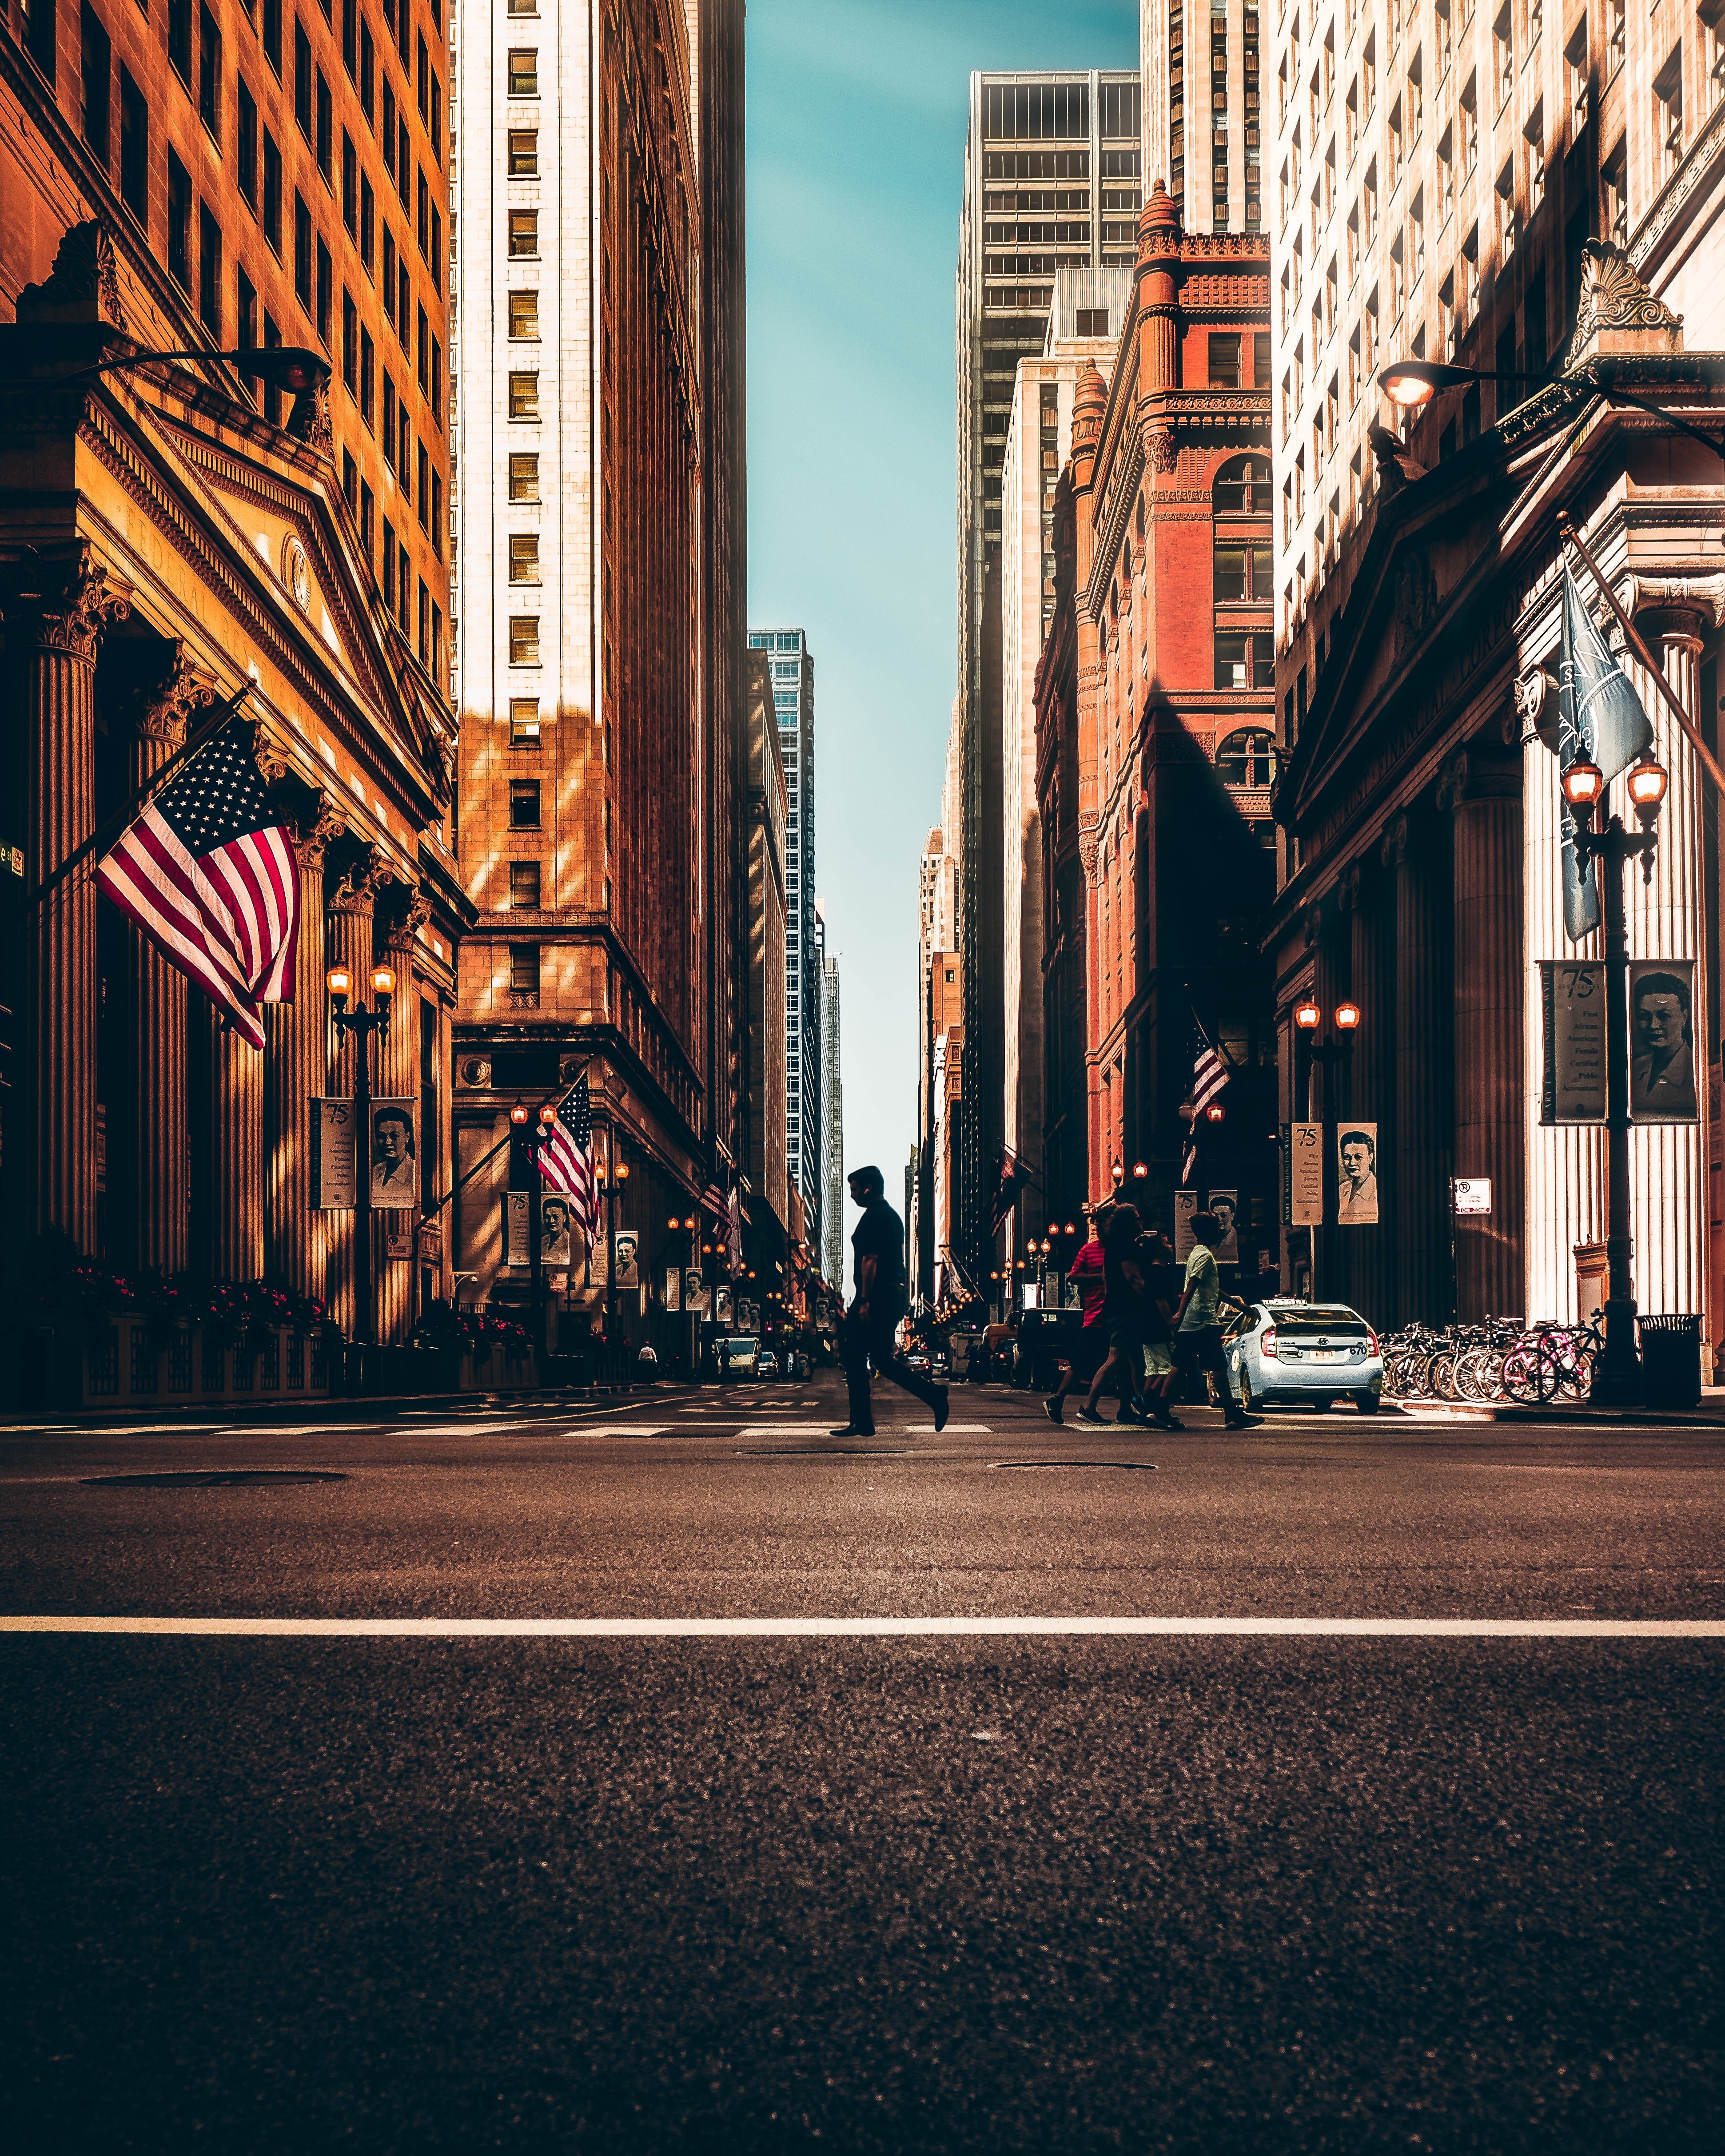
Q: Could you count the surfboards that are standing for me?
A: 0